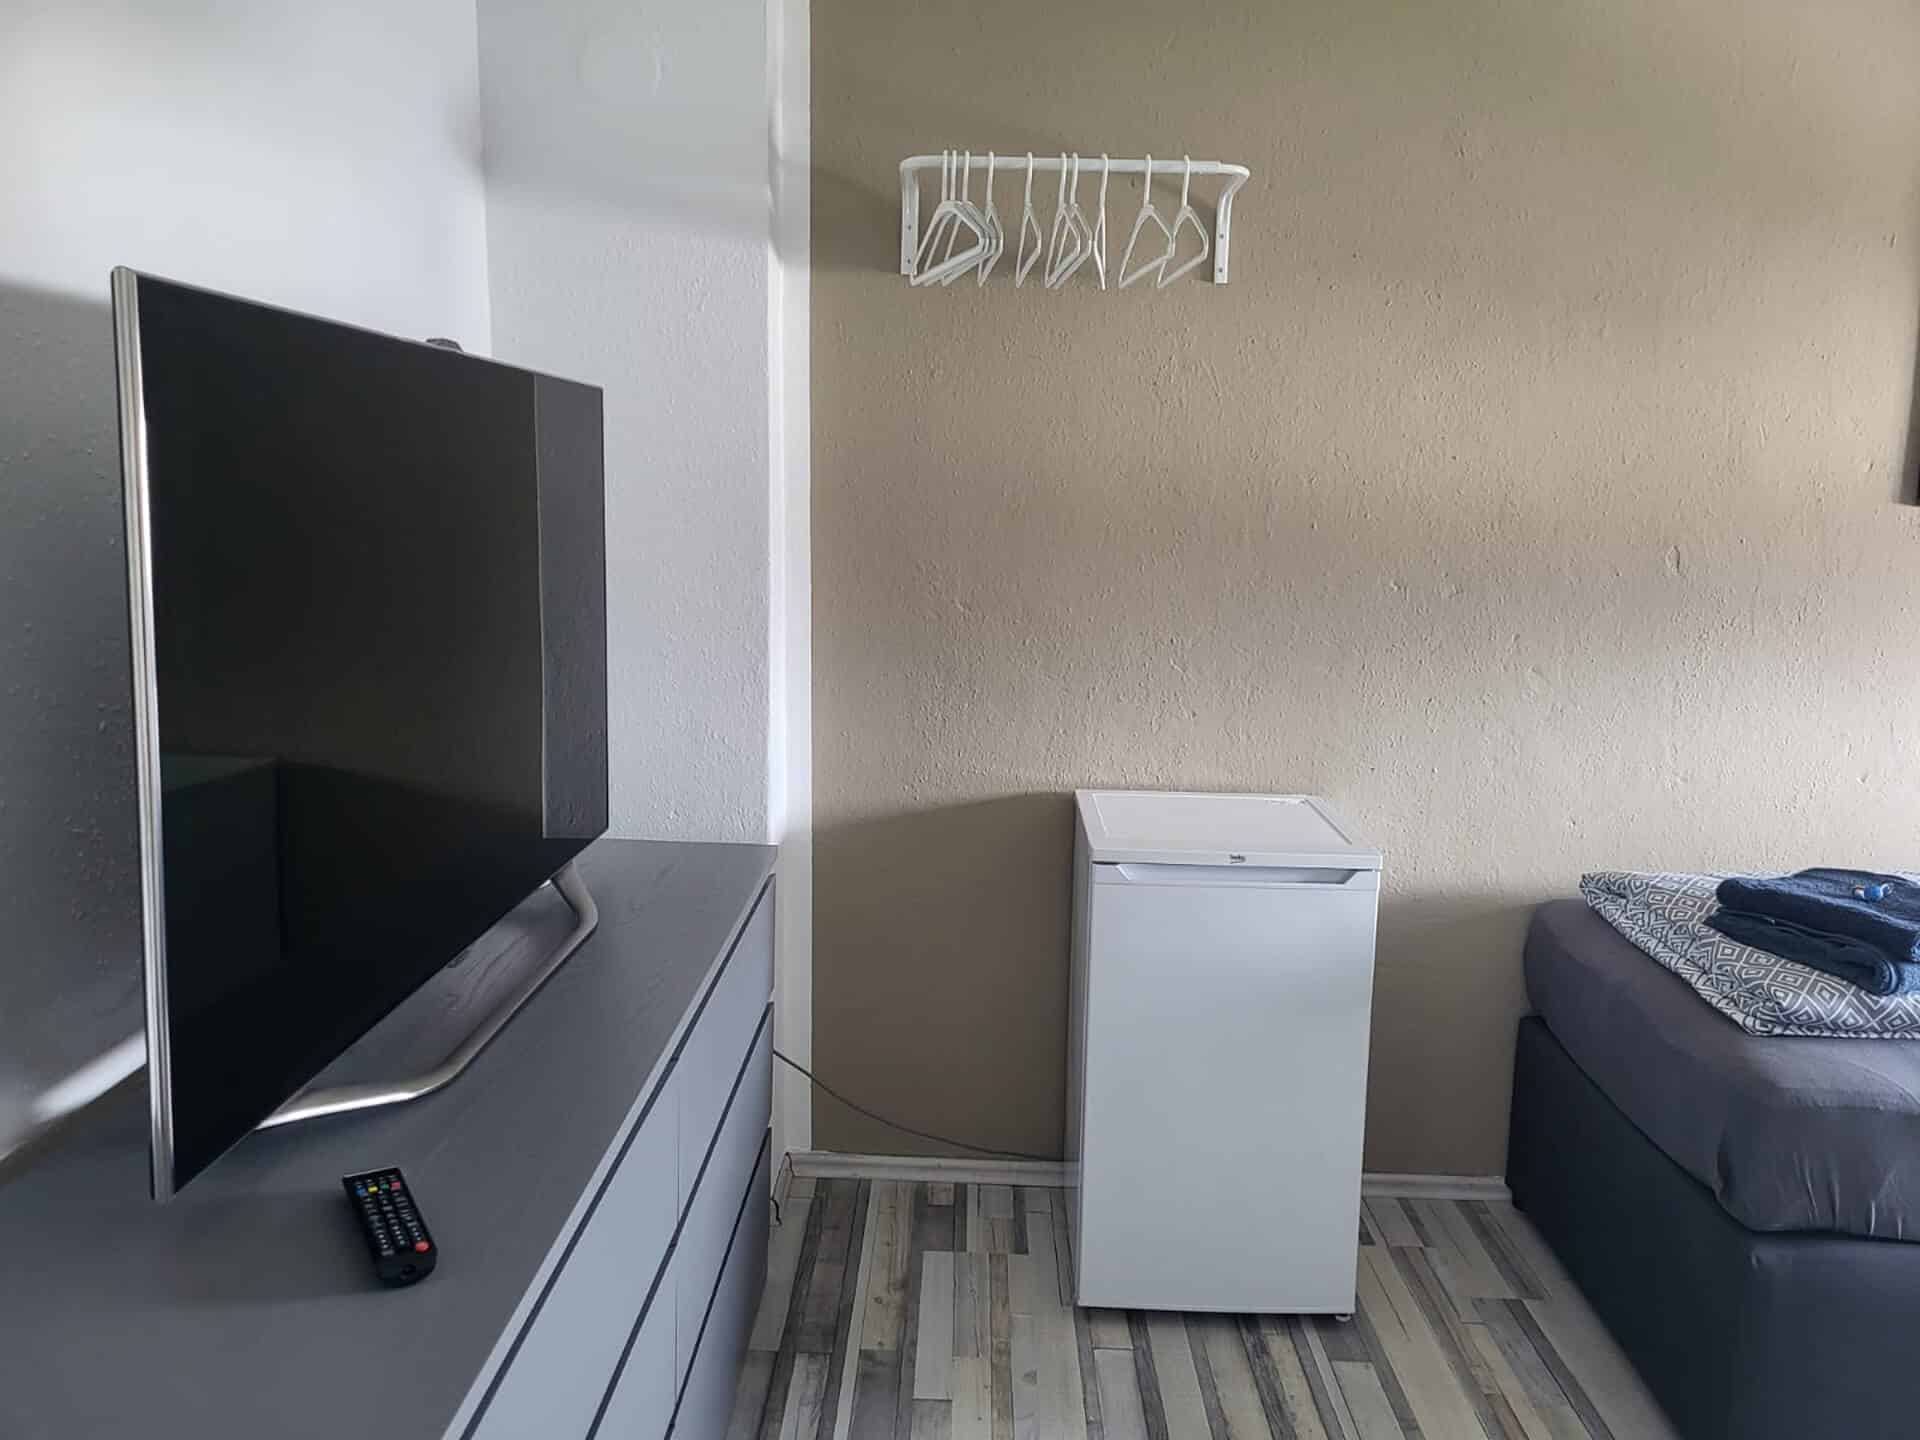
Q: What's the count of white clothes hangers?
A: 10